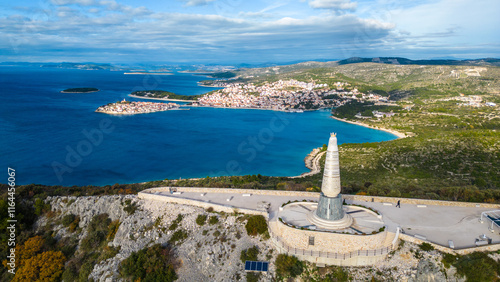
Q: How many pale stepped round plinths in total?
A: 1